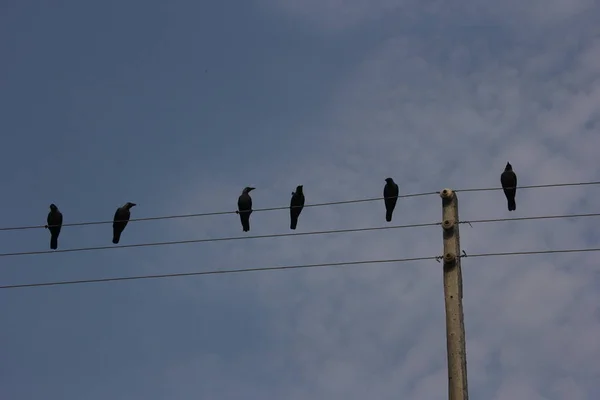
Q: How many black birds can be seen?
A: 6